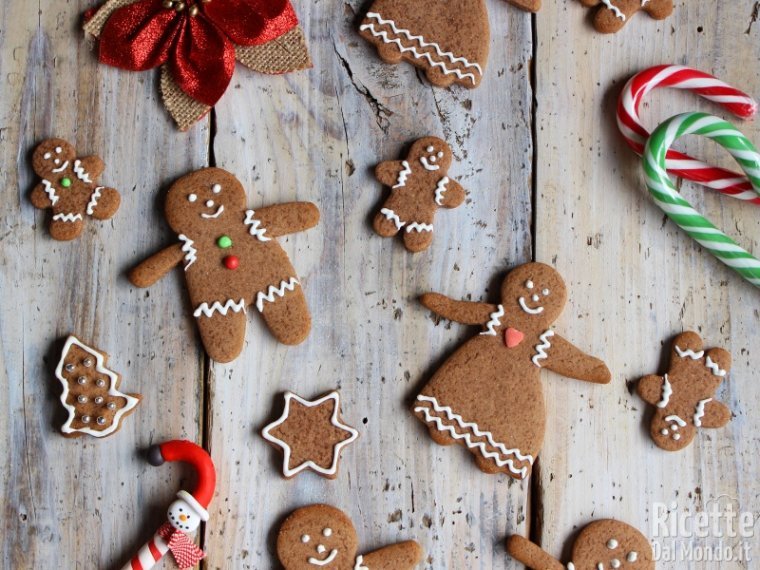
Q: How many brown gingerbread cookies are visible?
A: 11